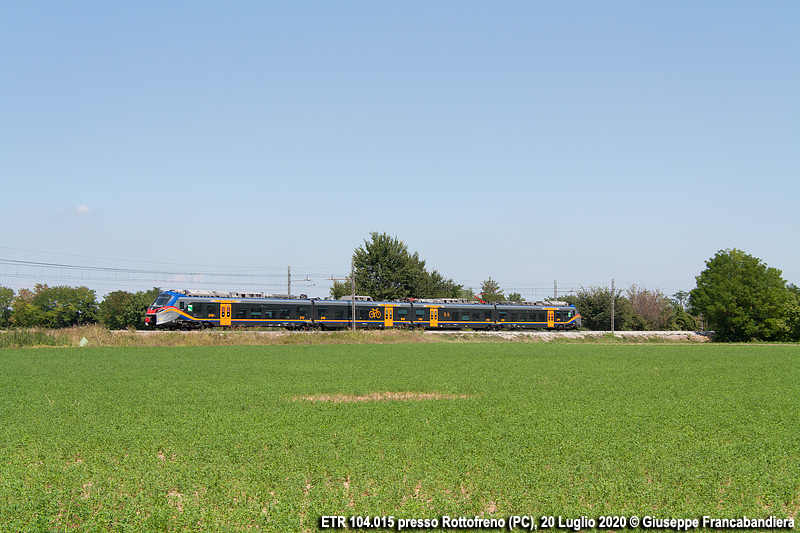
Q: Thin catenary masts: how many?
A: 4